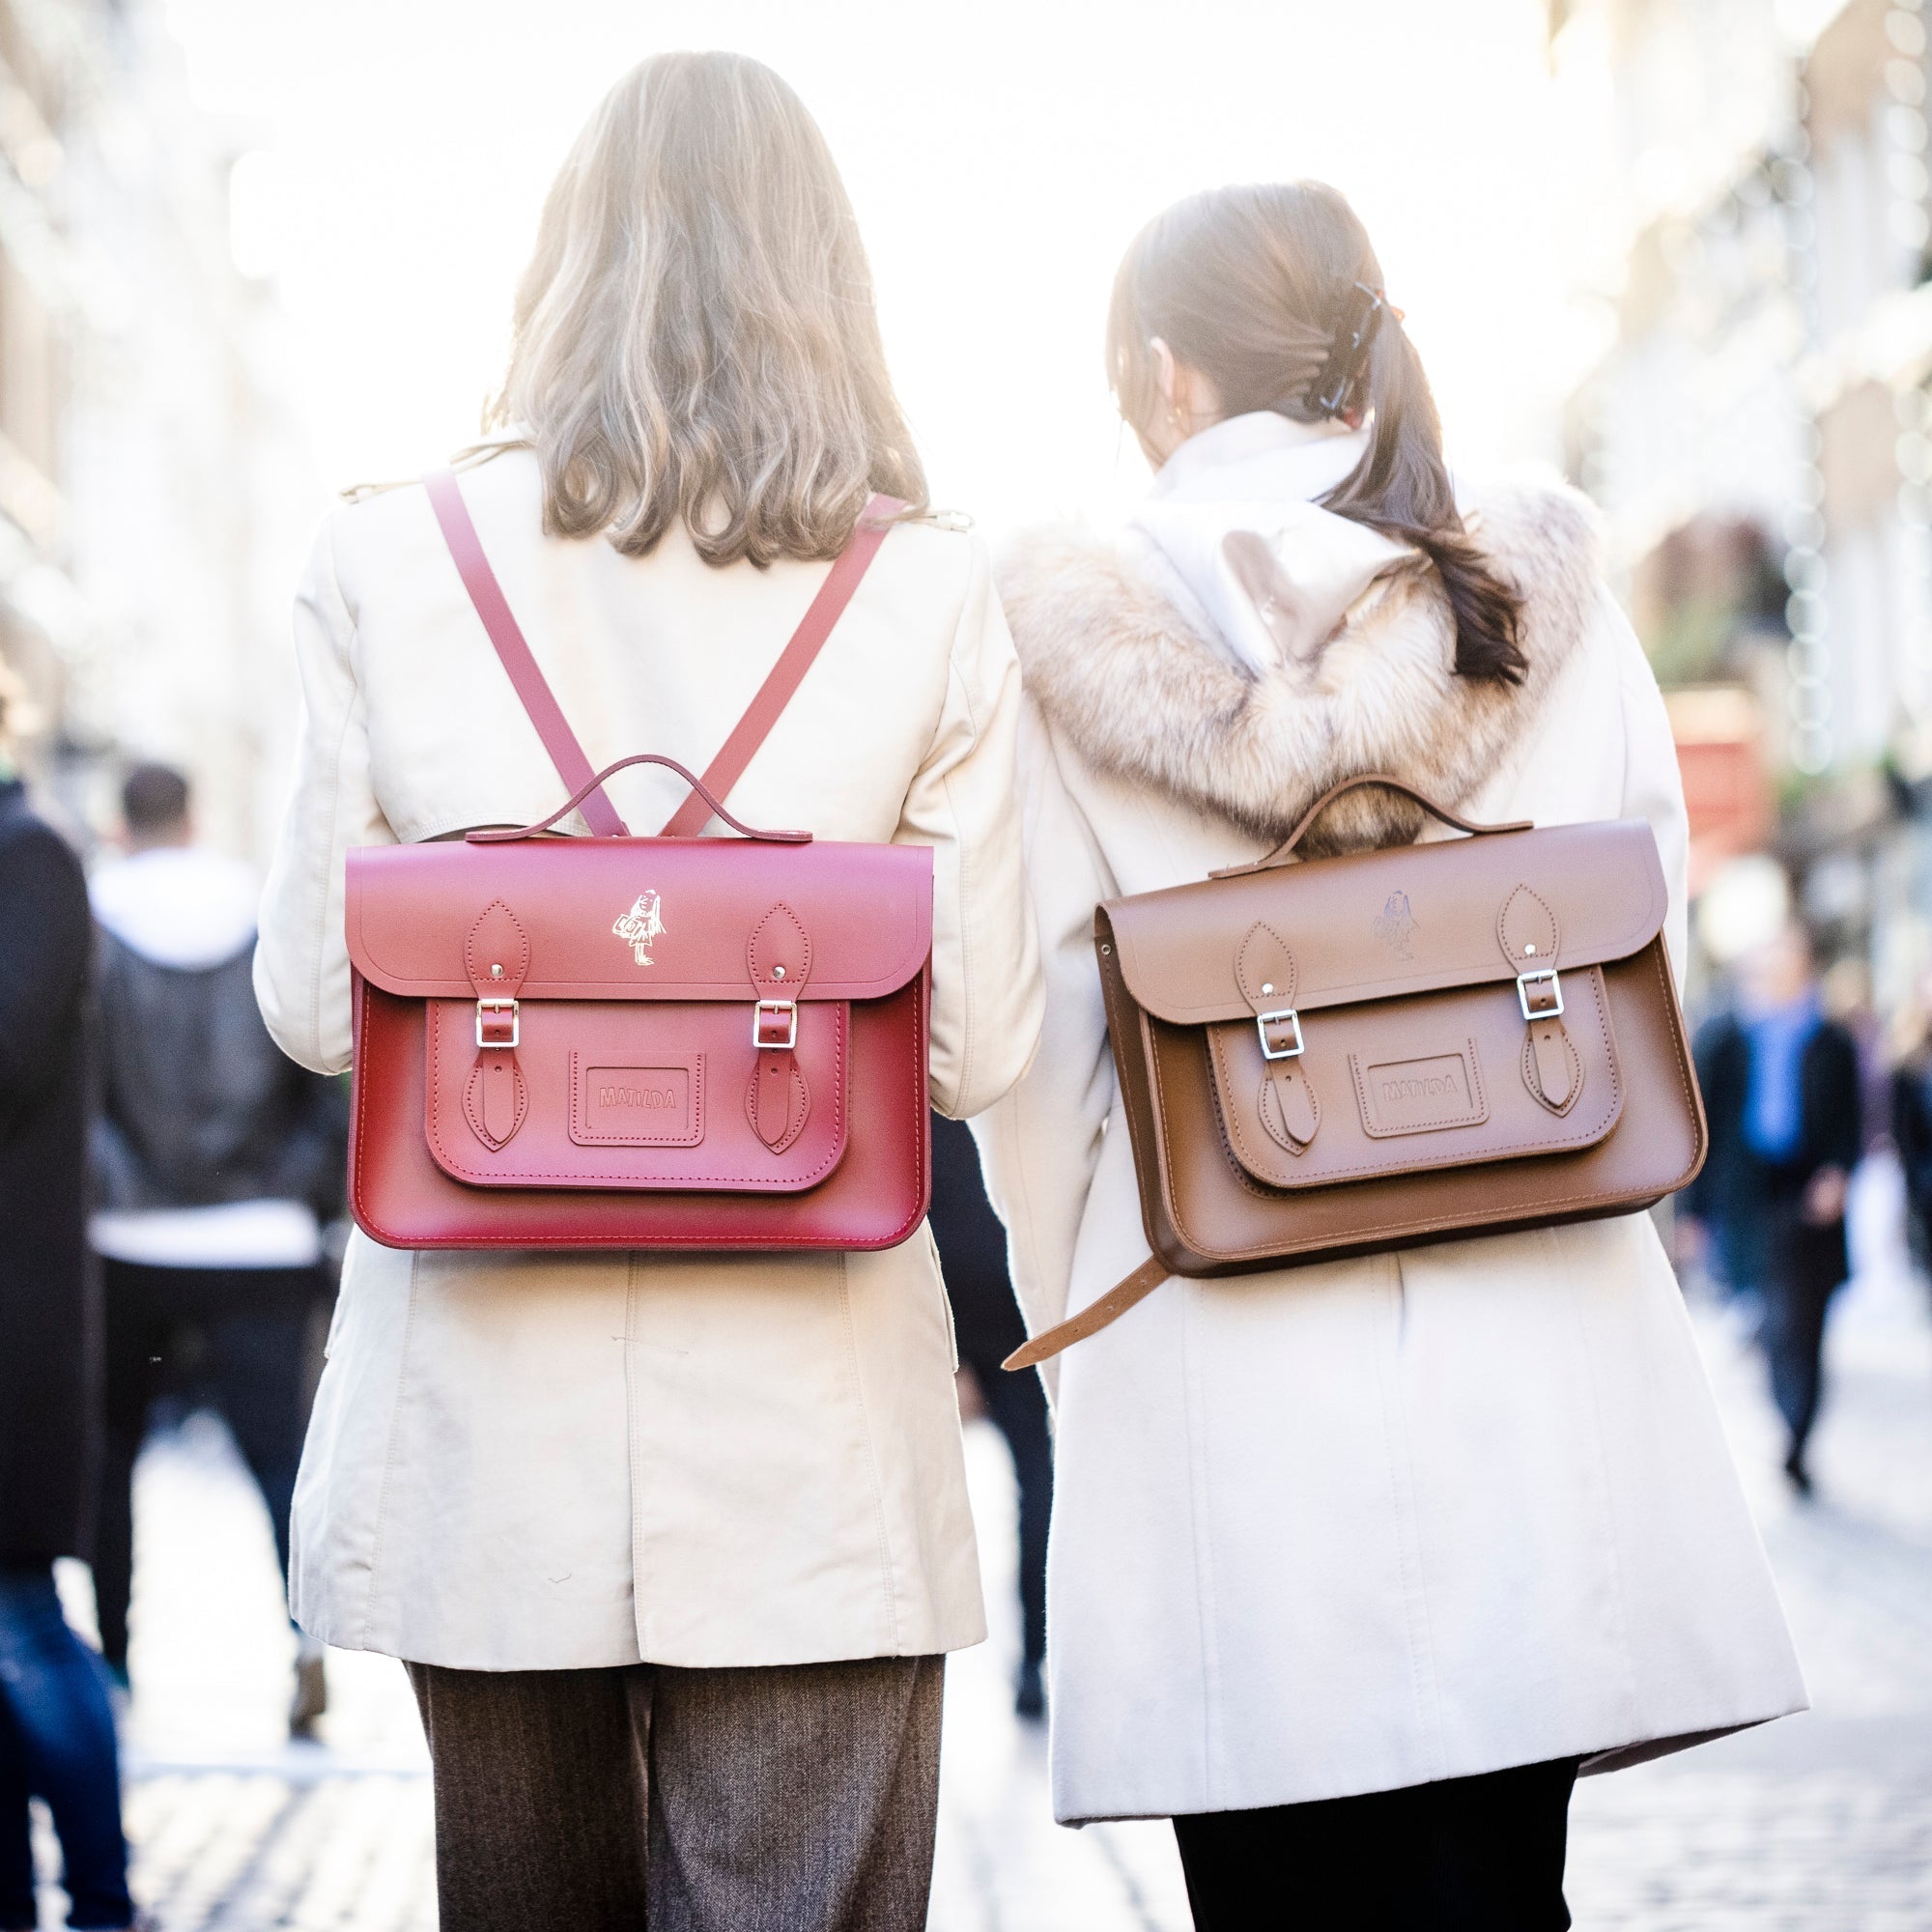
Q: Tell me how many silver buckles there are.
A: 4